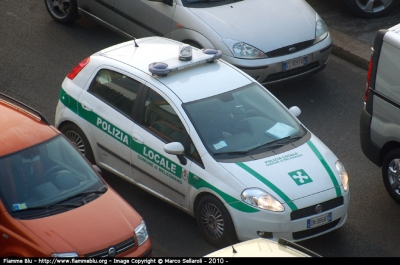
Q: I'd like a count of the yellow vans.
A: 0